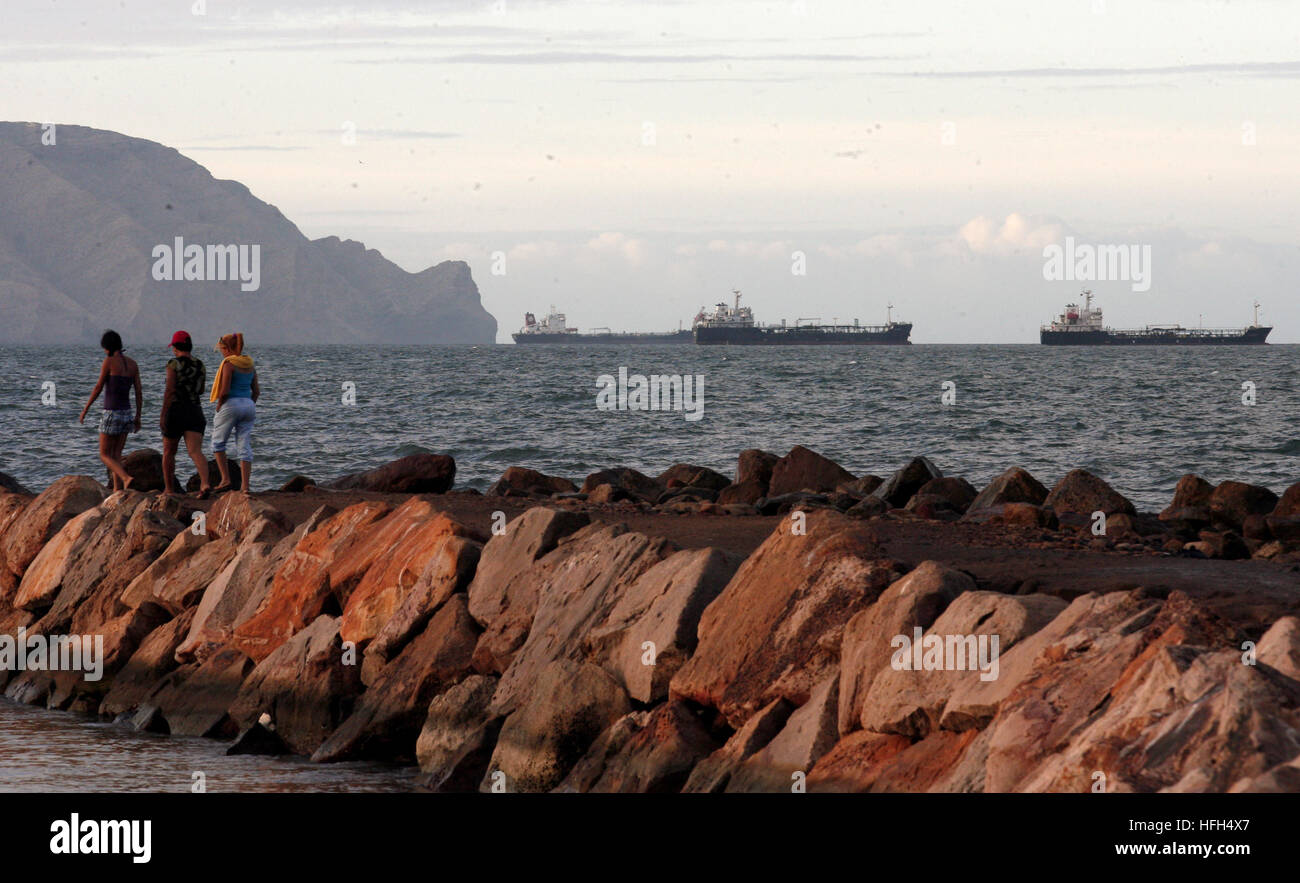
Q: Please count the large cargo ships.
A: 3